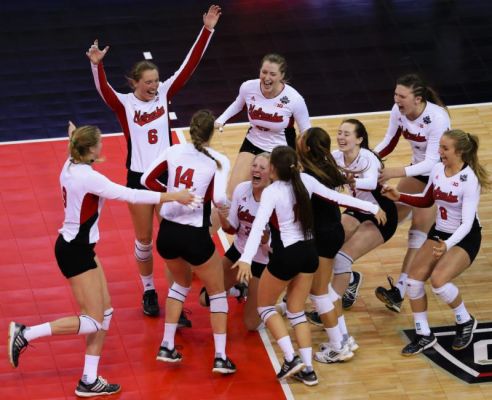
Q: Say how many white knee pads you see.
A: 13